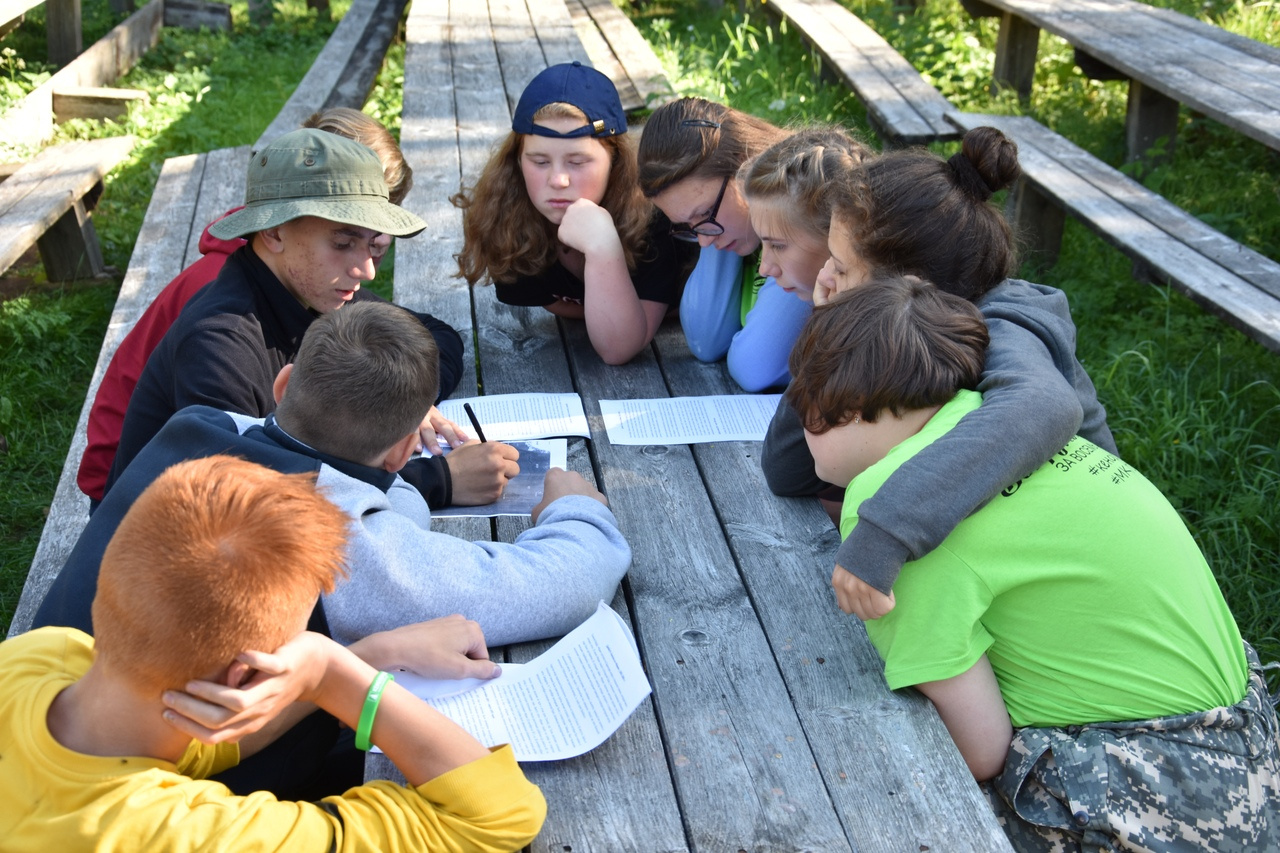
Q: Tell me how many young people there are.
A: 9